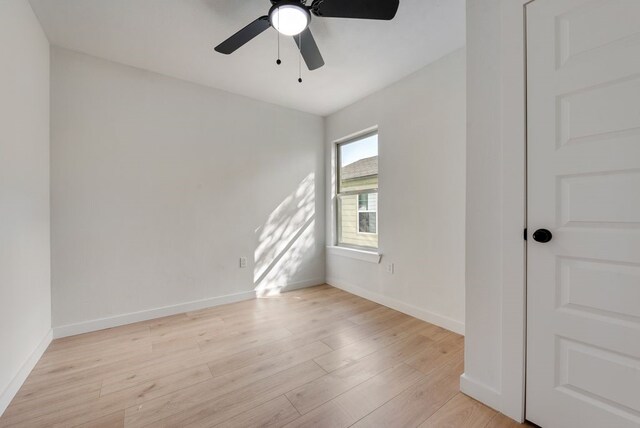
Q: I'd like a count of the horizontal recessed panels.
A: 5